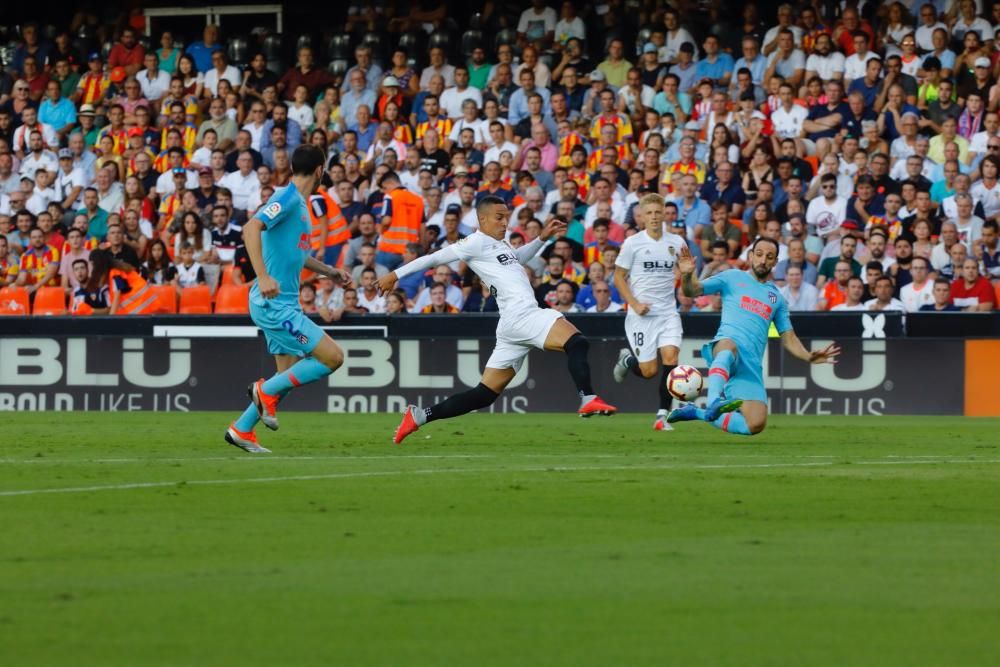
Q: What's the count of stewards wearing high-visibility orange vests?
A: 3